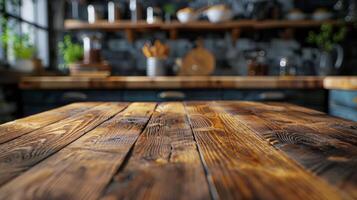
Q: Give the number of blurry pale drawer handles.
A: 3